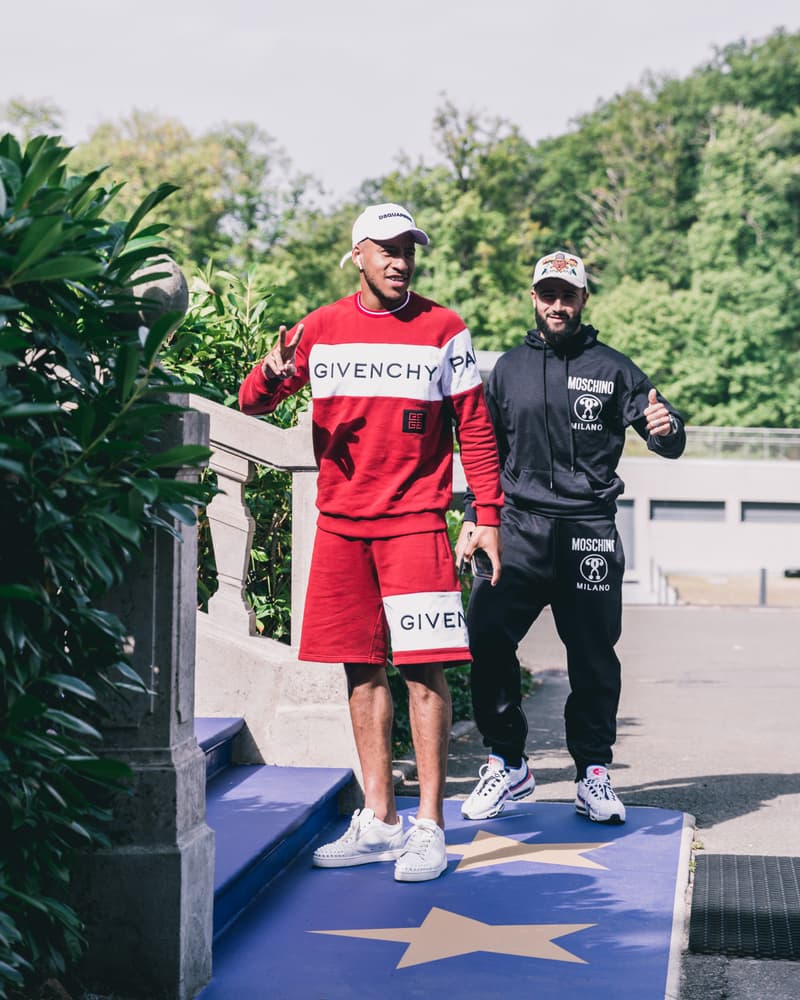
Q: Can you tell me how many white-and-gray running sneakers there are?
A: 2